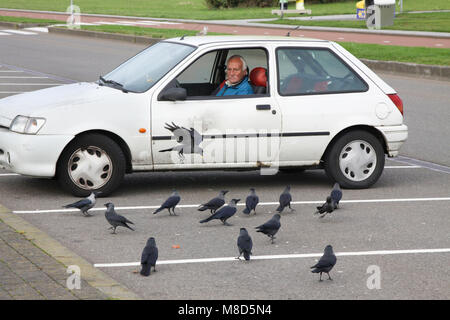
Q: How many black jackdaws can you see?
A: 14